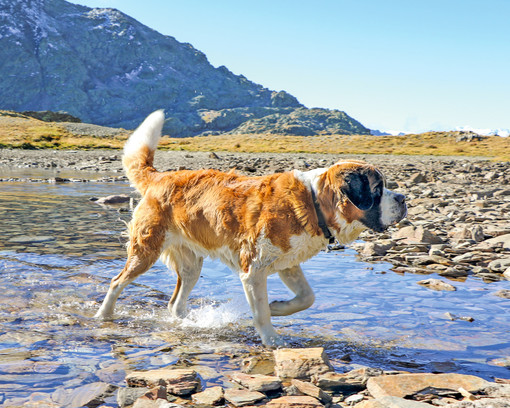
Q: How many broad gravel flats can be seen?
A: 1